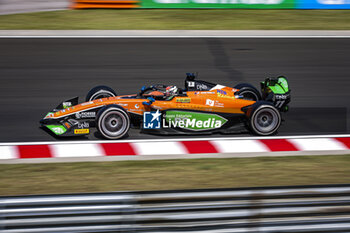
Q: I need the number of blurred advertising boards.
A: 2